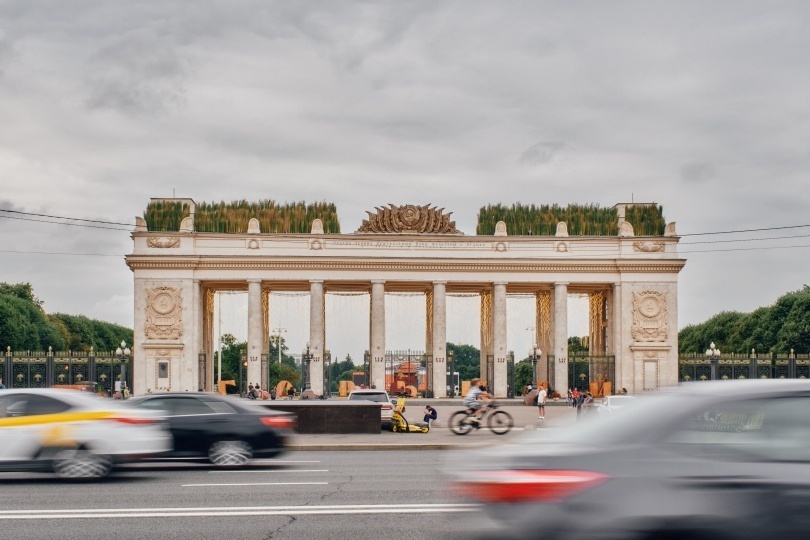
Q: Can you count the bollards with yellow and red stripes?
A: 0